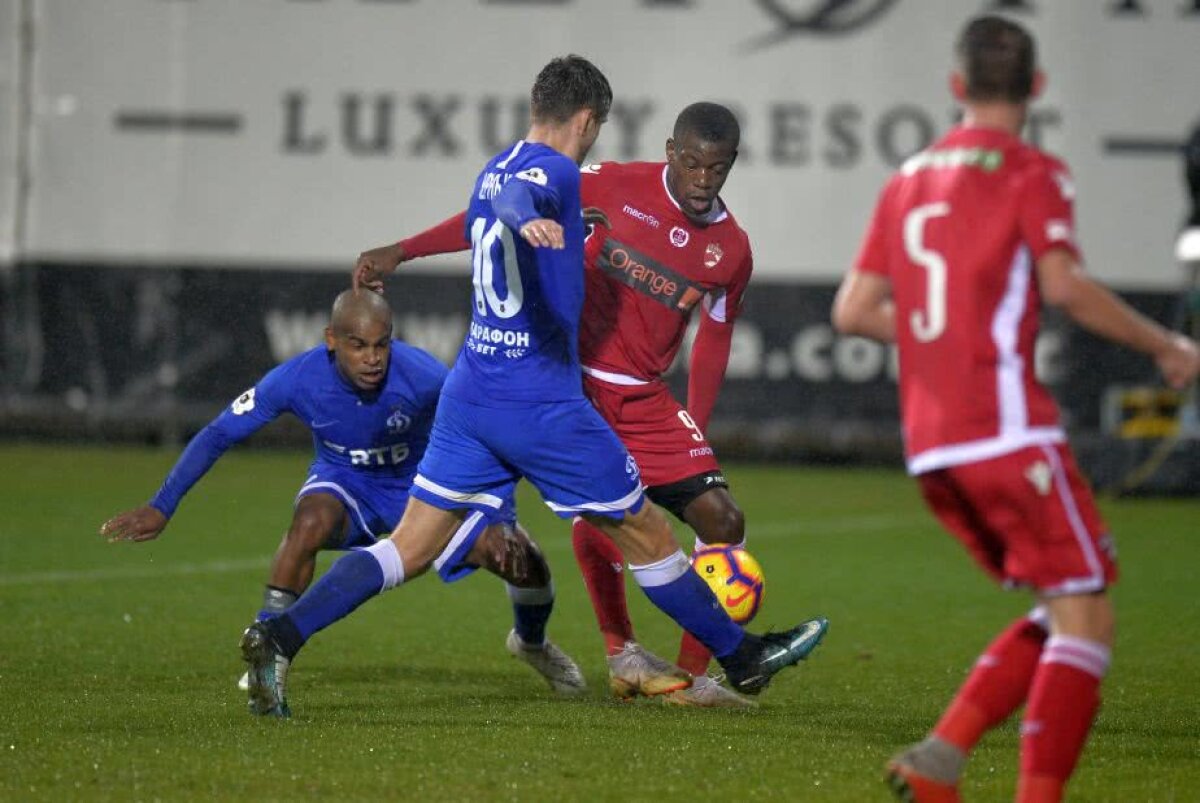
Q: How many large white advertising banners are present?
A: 1